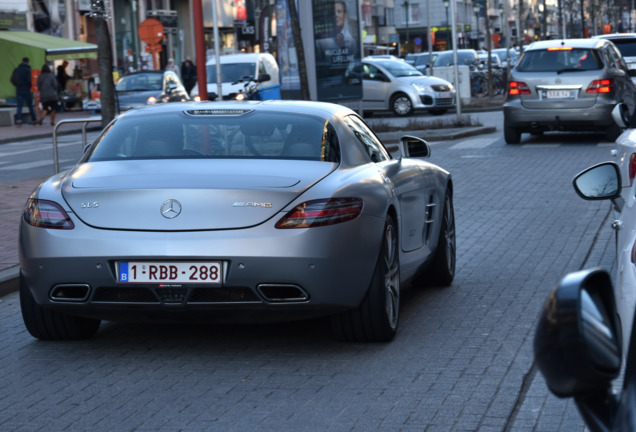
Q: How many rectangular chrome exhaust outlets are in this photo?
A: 2